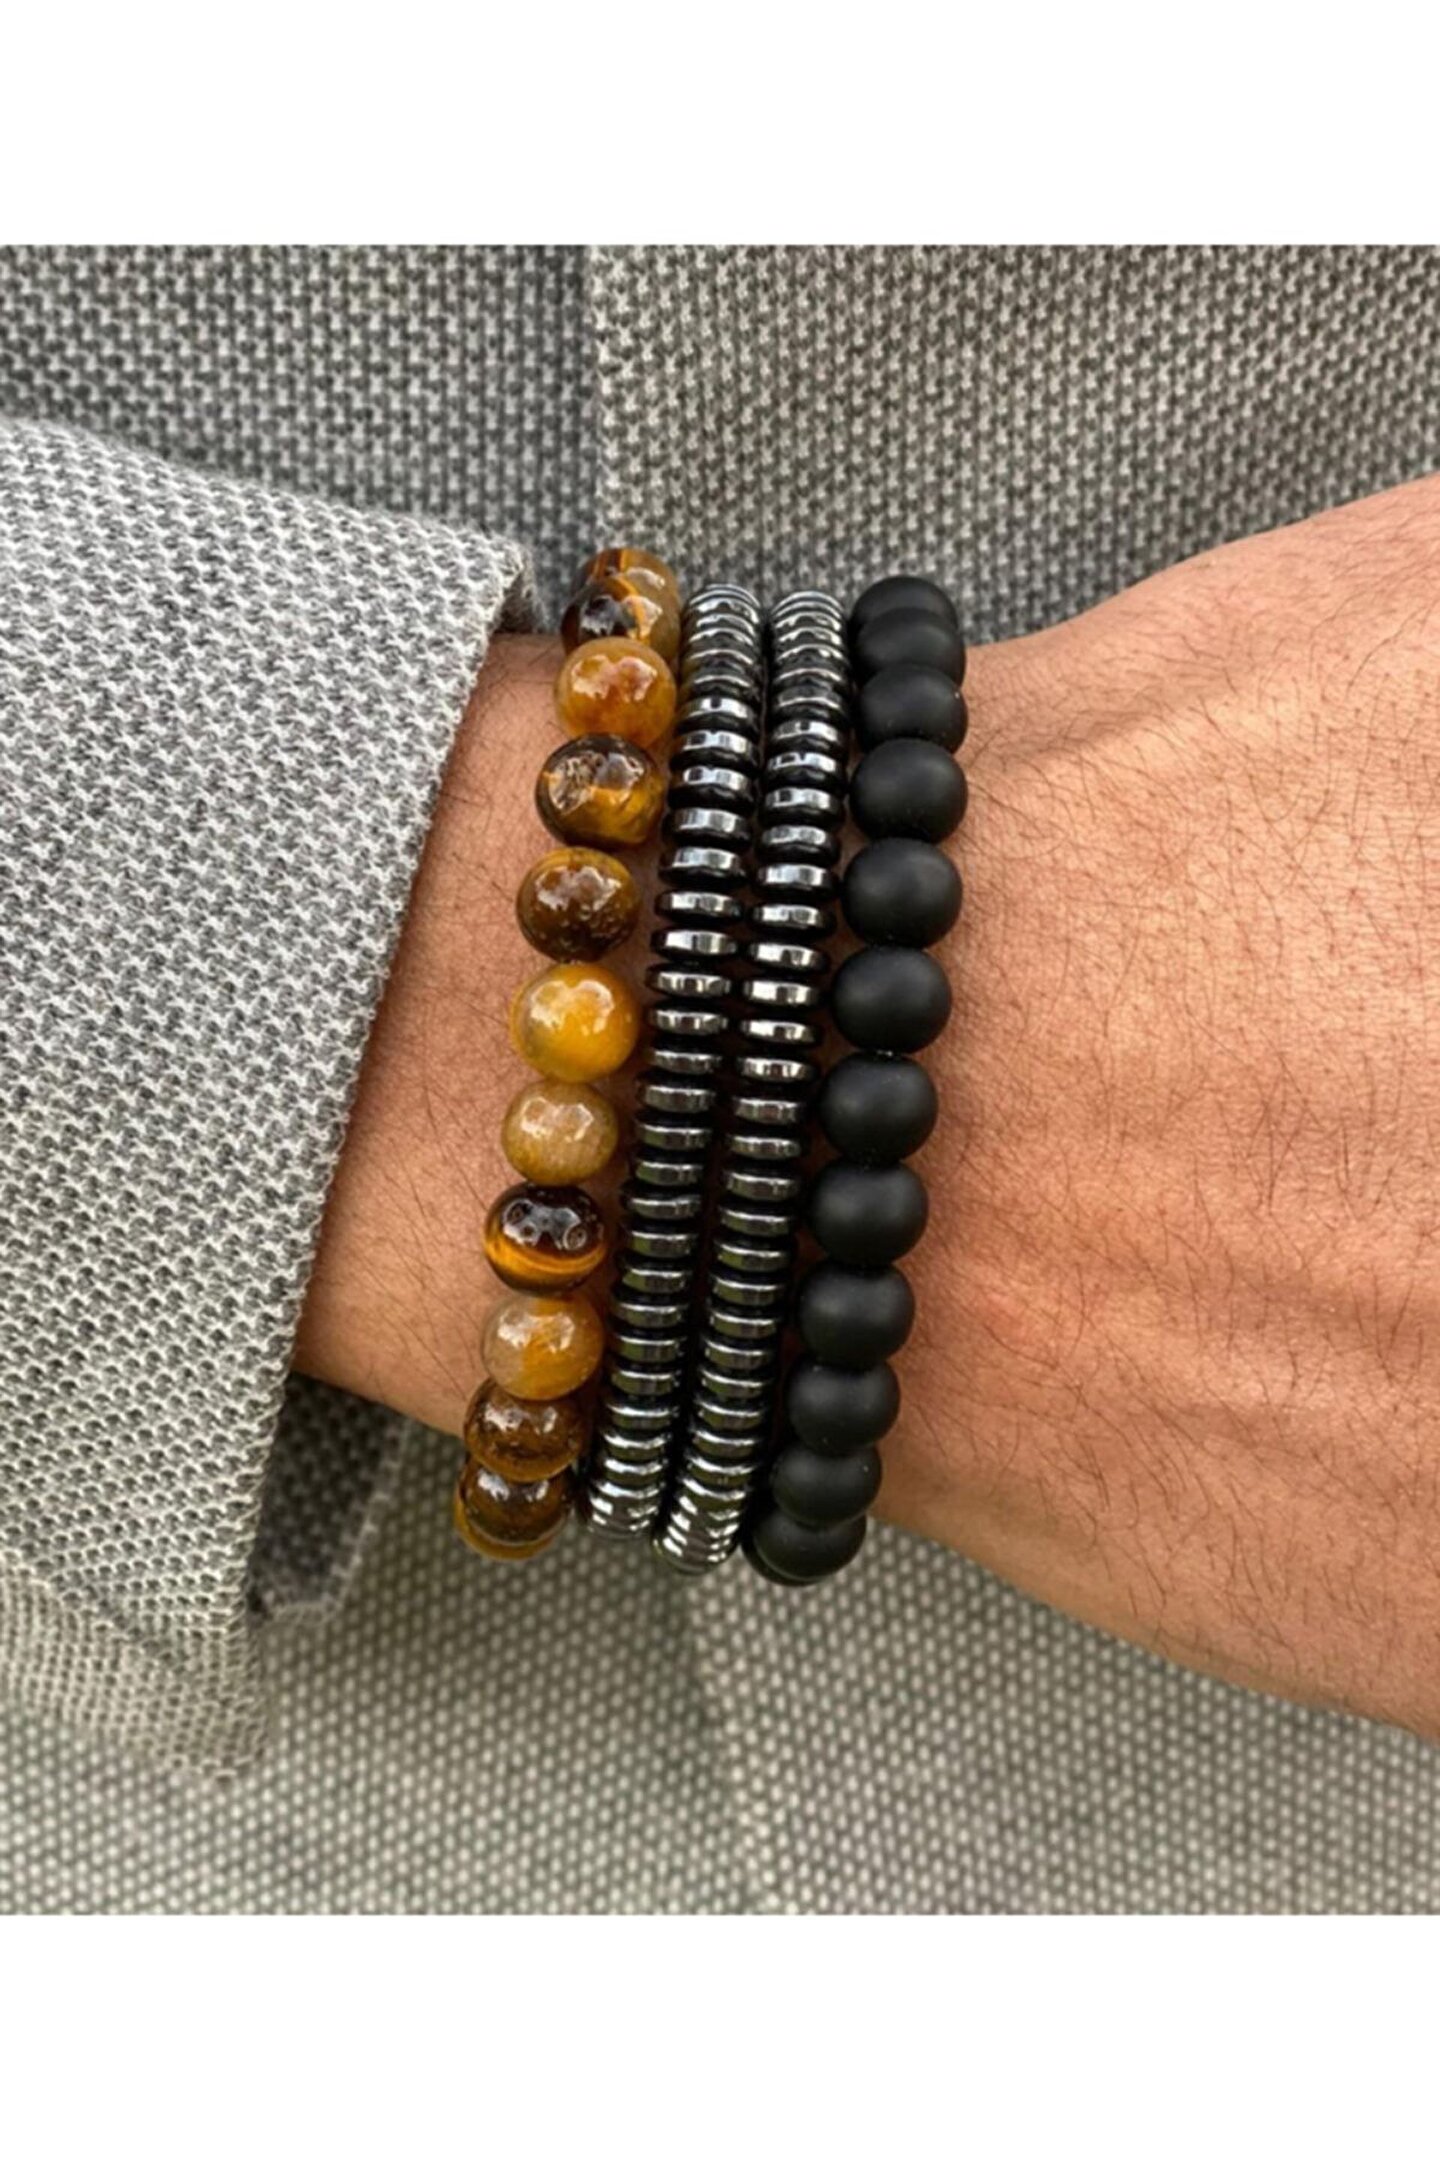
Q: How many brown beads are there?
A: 12